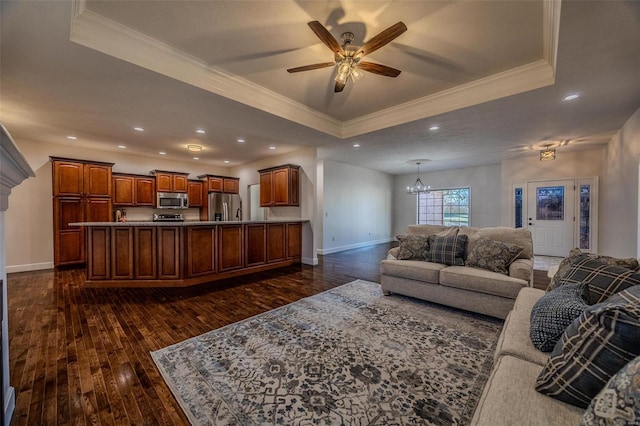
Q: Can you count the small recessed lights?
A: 12